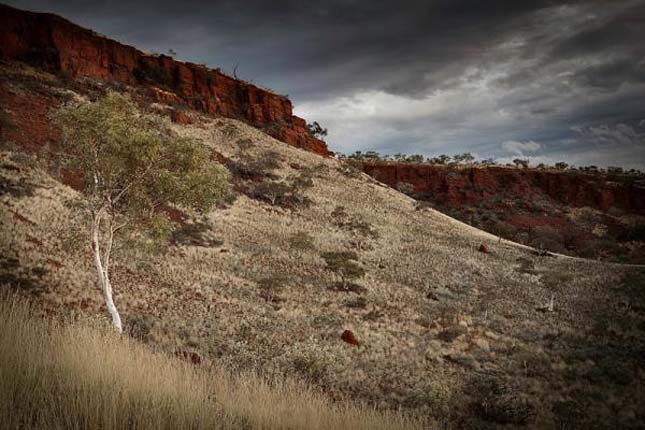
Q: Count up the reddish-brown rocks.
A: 2